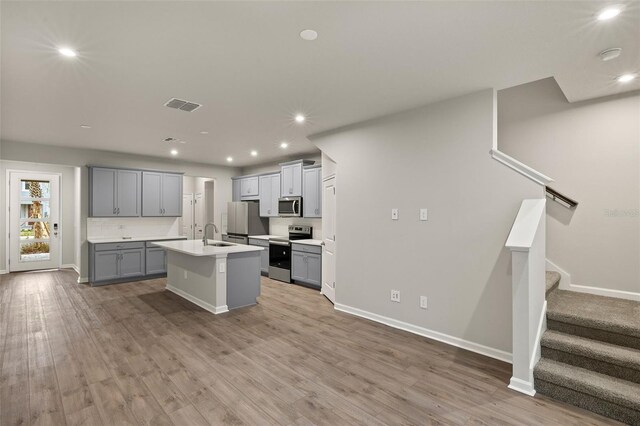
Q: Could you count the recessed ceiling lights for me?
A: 8